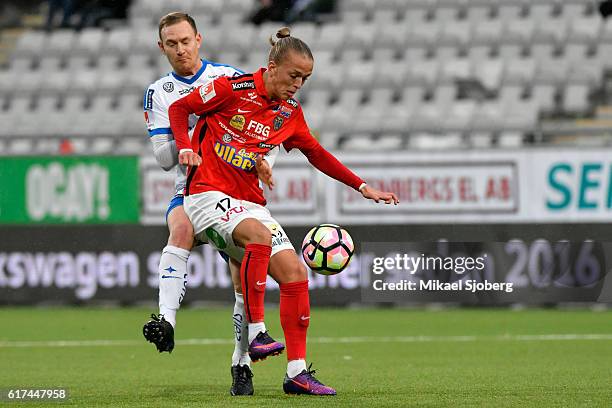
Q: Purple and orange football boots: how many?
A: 2